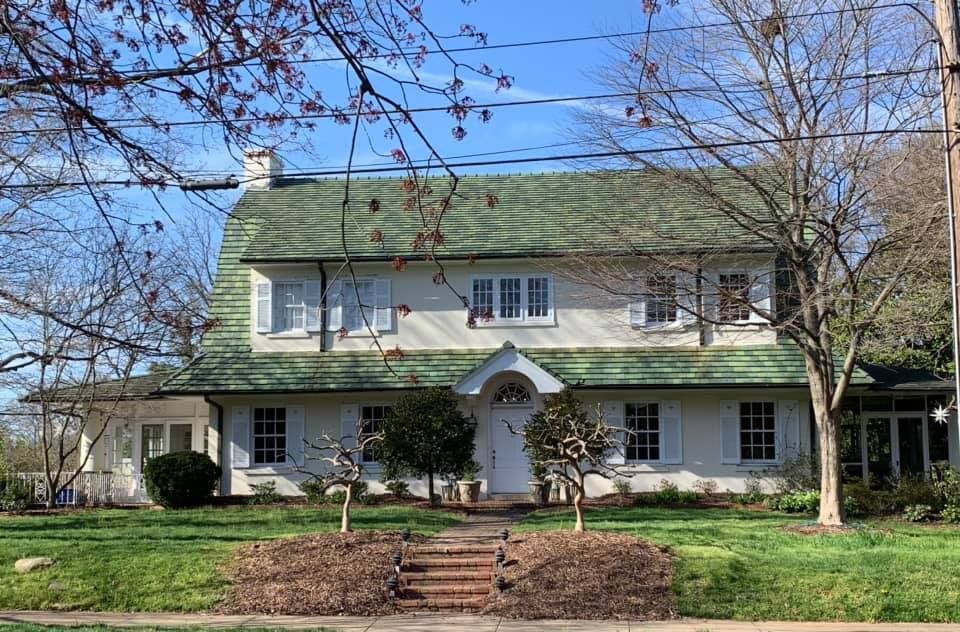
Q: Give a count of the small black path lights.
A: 6